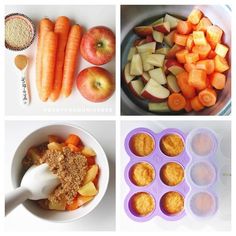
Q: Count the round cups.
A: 9